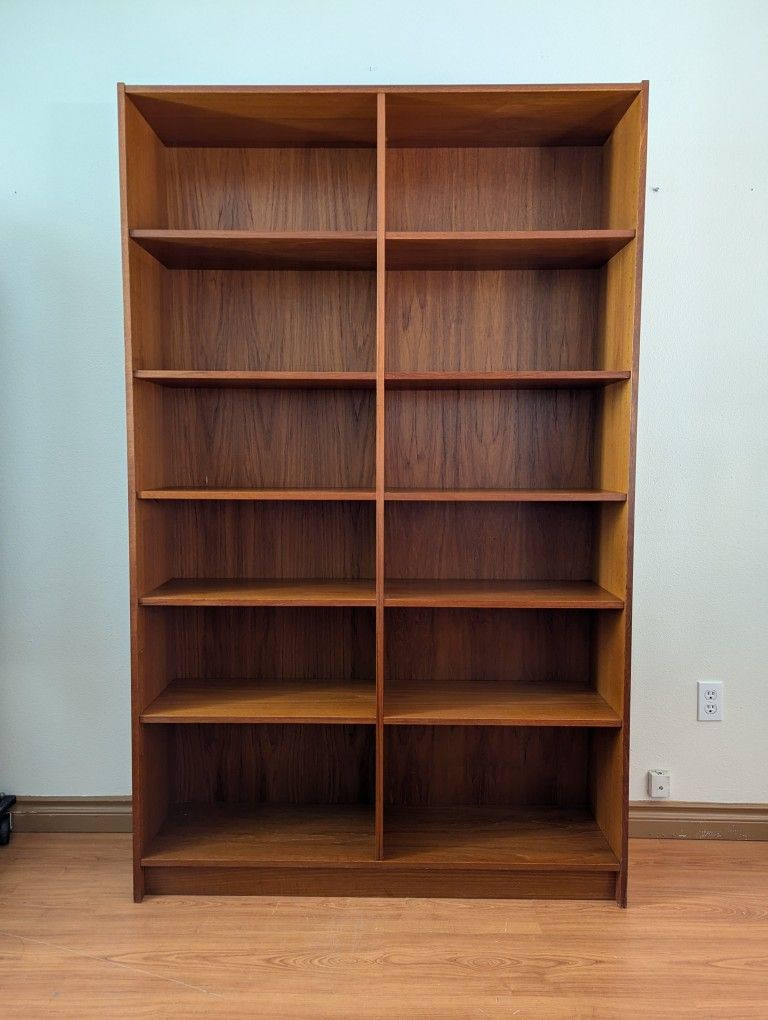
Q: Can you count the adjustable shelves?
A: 10